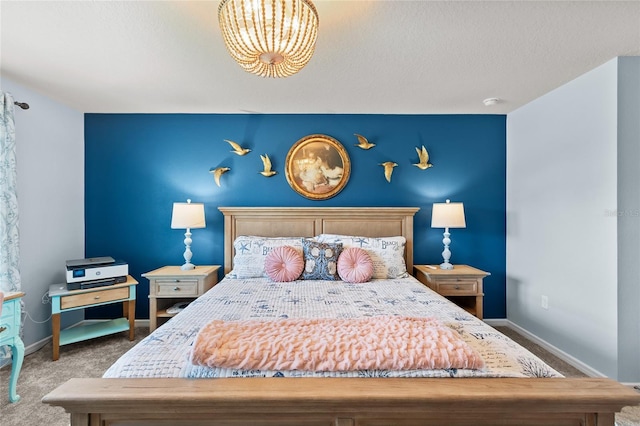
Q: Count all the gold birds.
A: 6